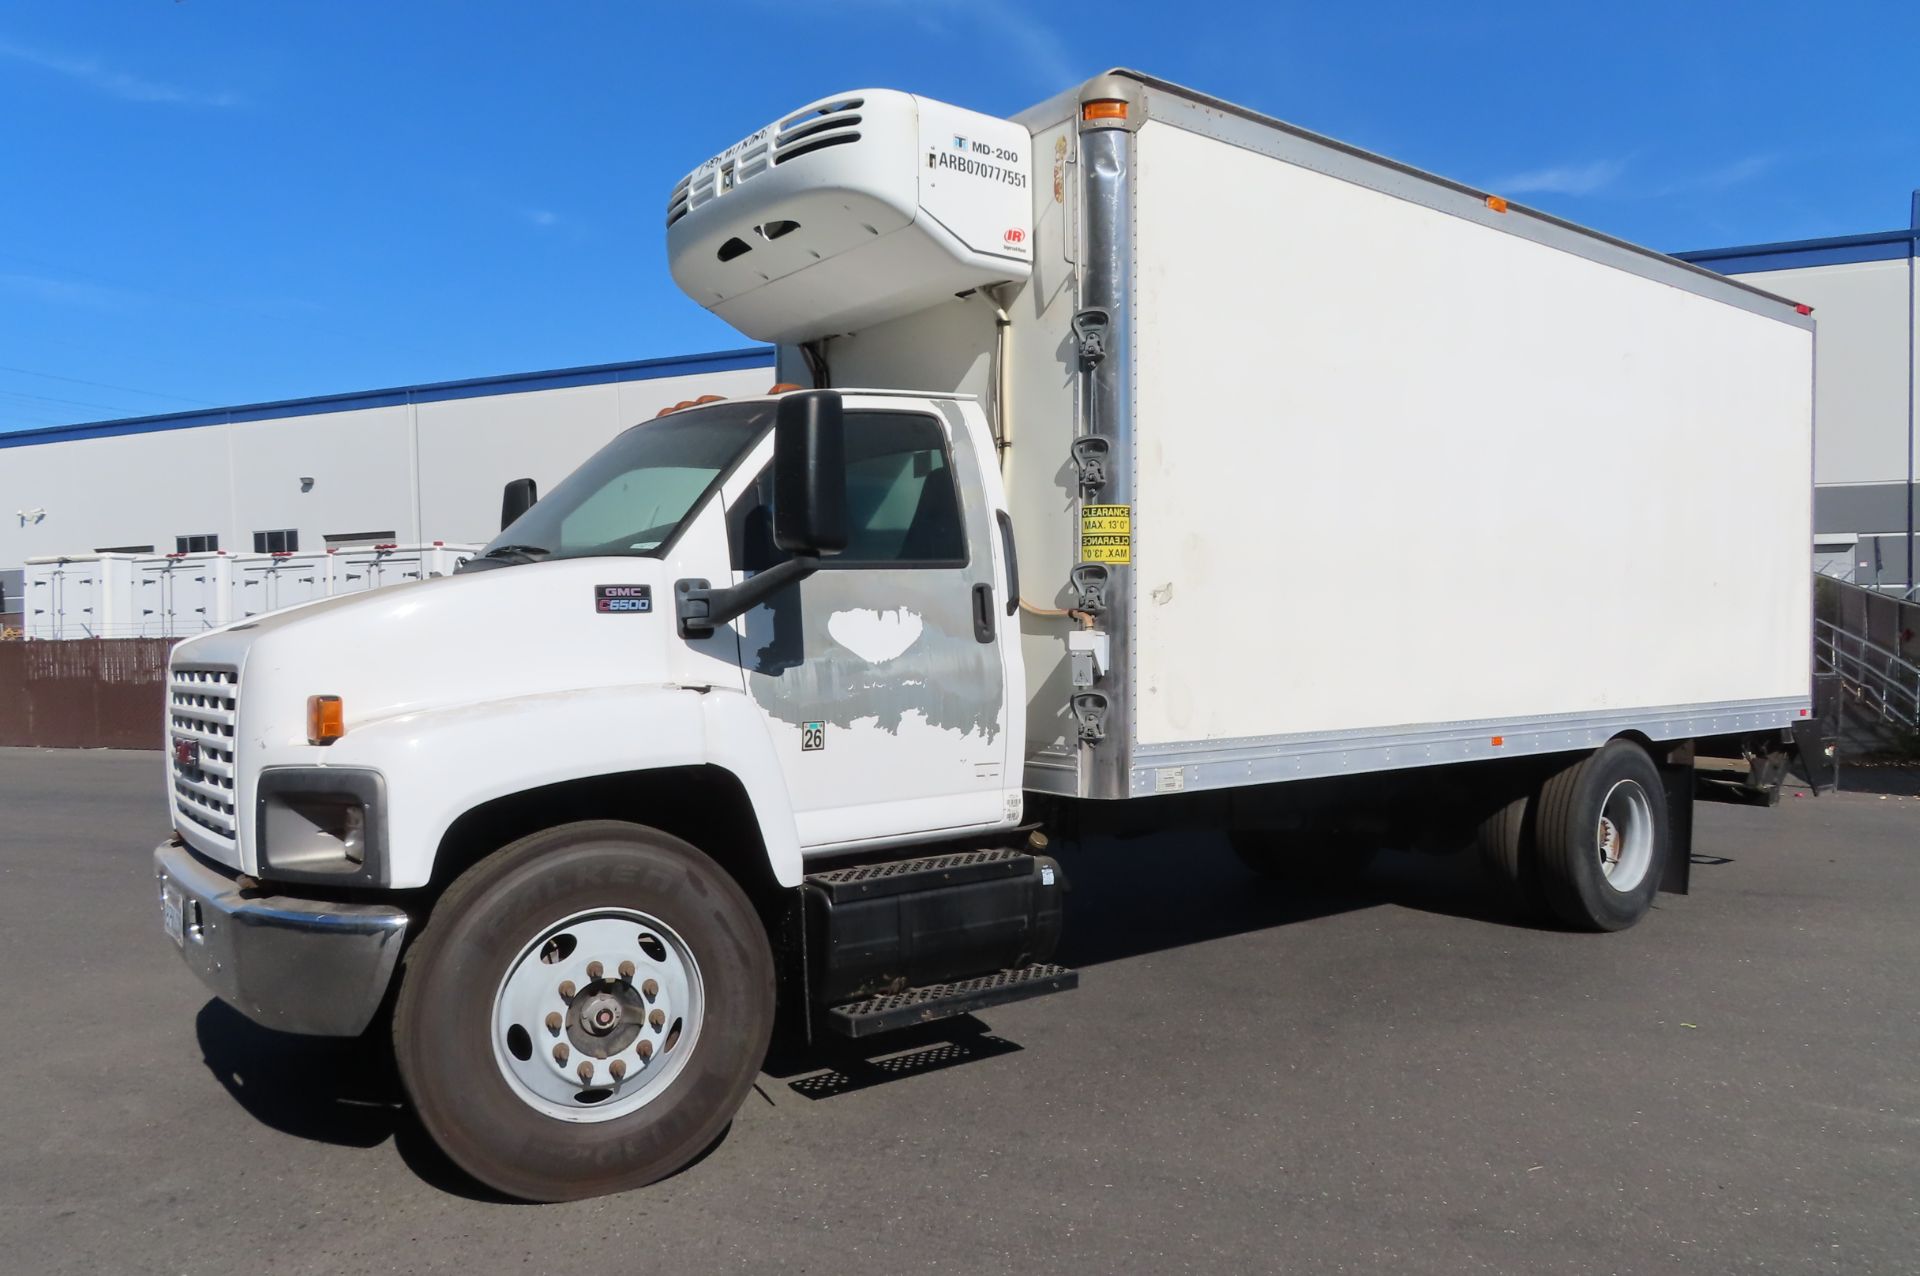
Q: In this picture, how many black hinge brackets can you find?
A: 4